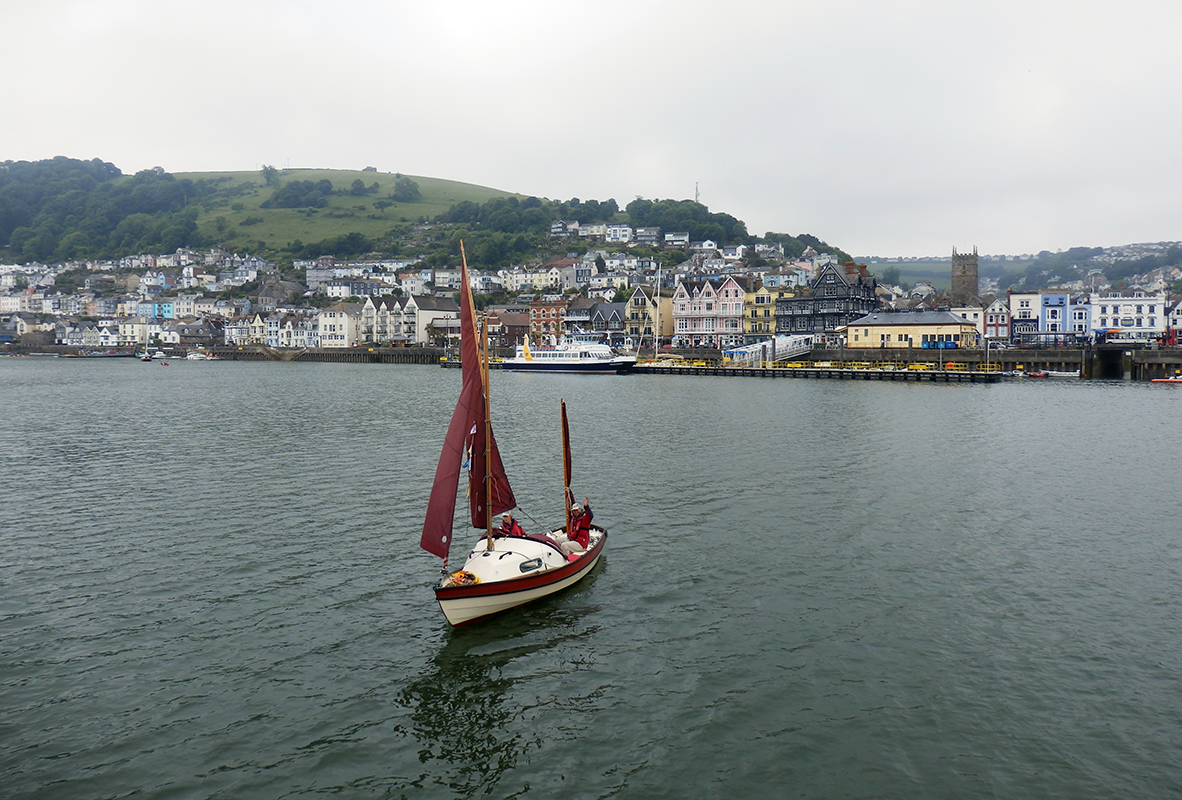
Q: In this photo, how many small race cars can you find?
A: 0